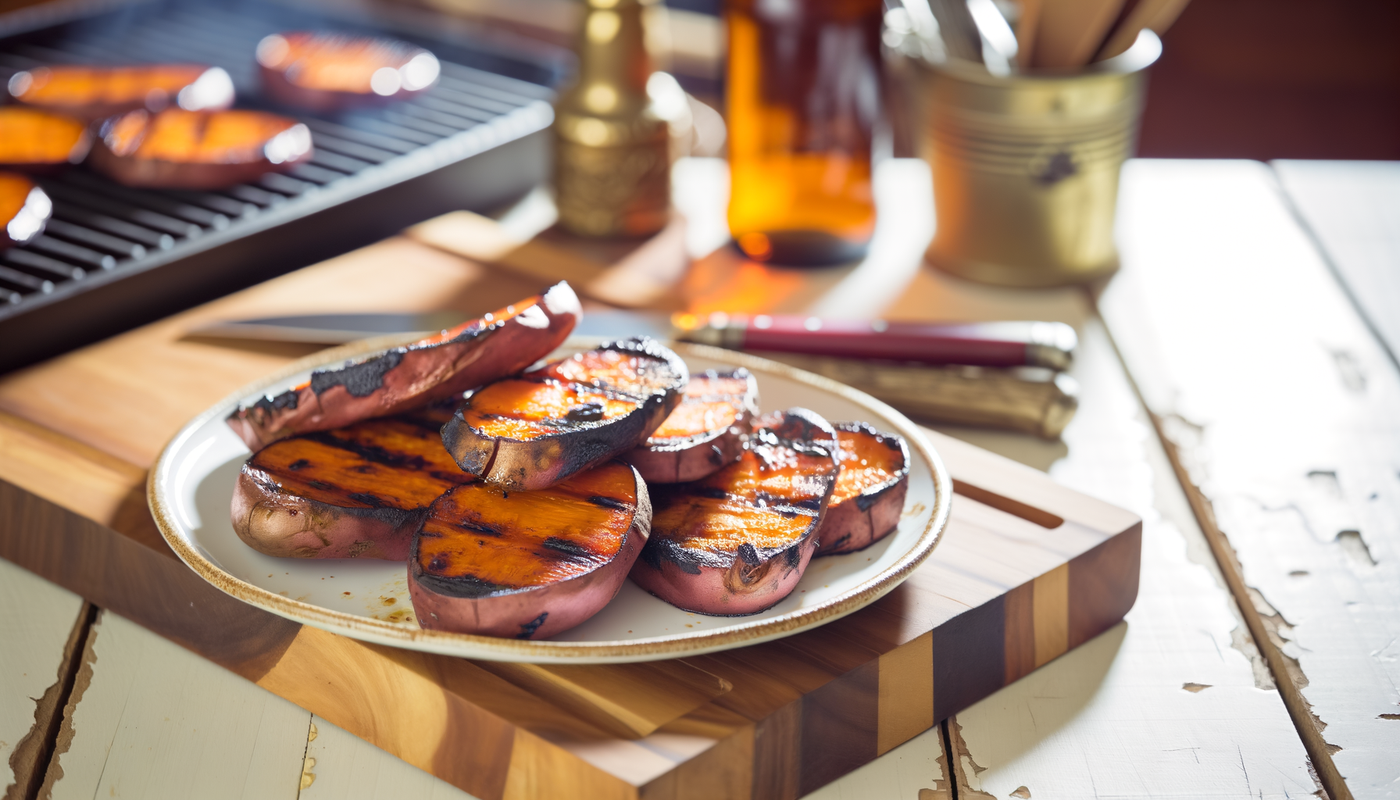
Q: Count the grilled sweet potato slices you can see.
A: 12